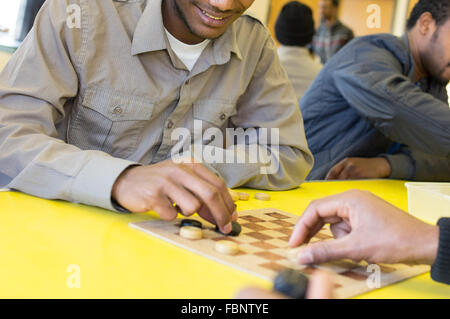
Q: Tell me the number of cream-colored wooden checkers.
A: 6